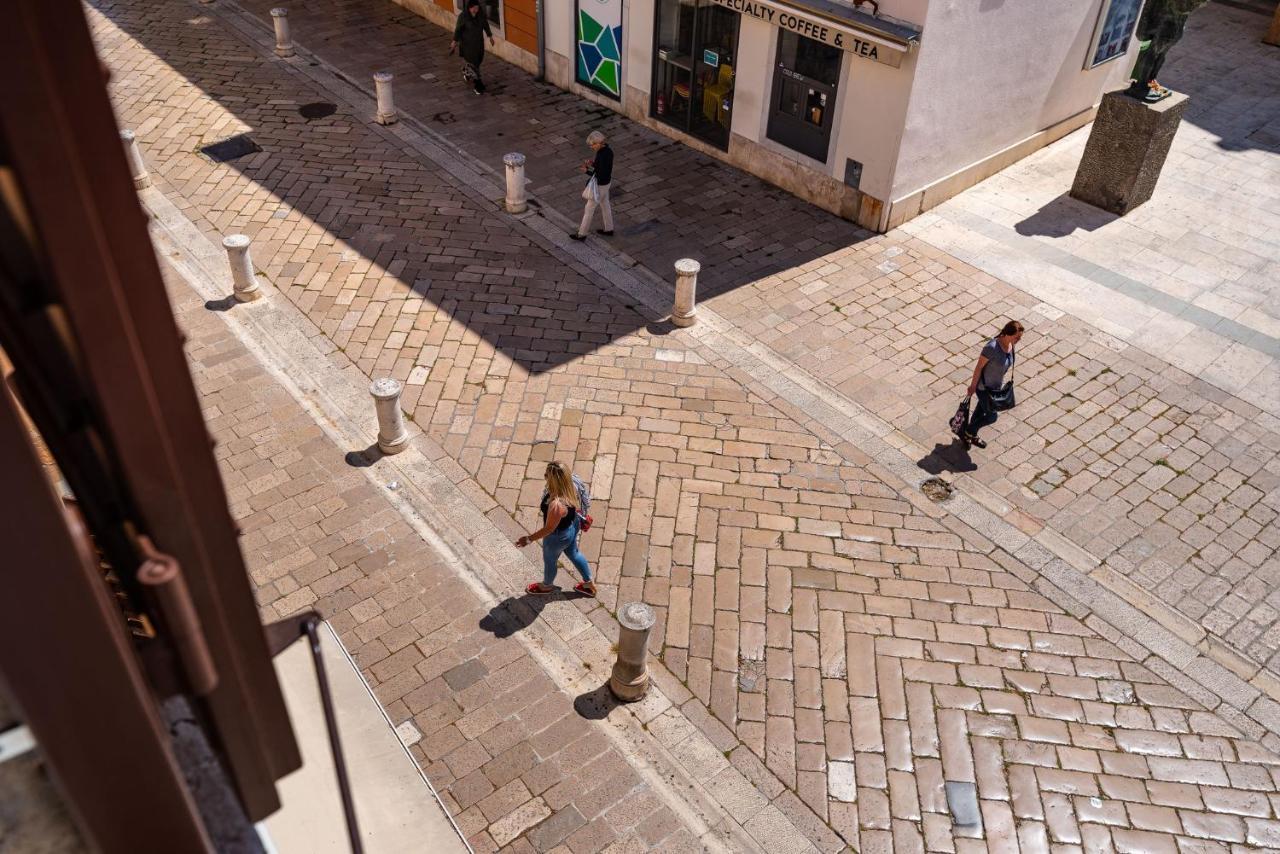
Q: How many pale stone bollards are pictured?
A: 8